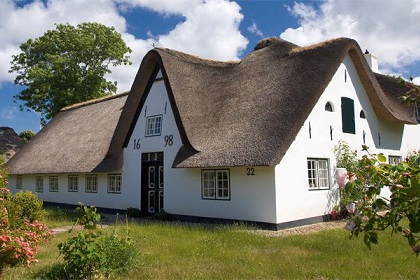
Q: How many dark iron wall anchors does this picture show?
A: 7